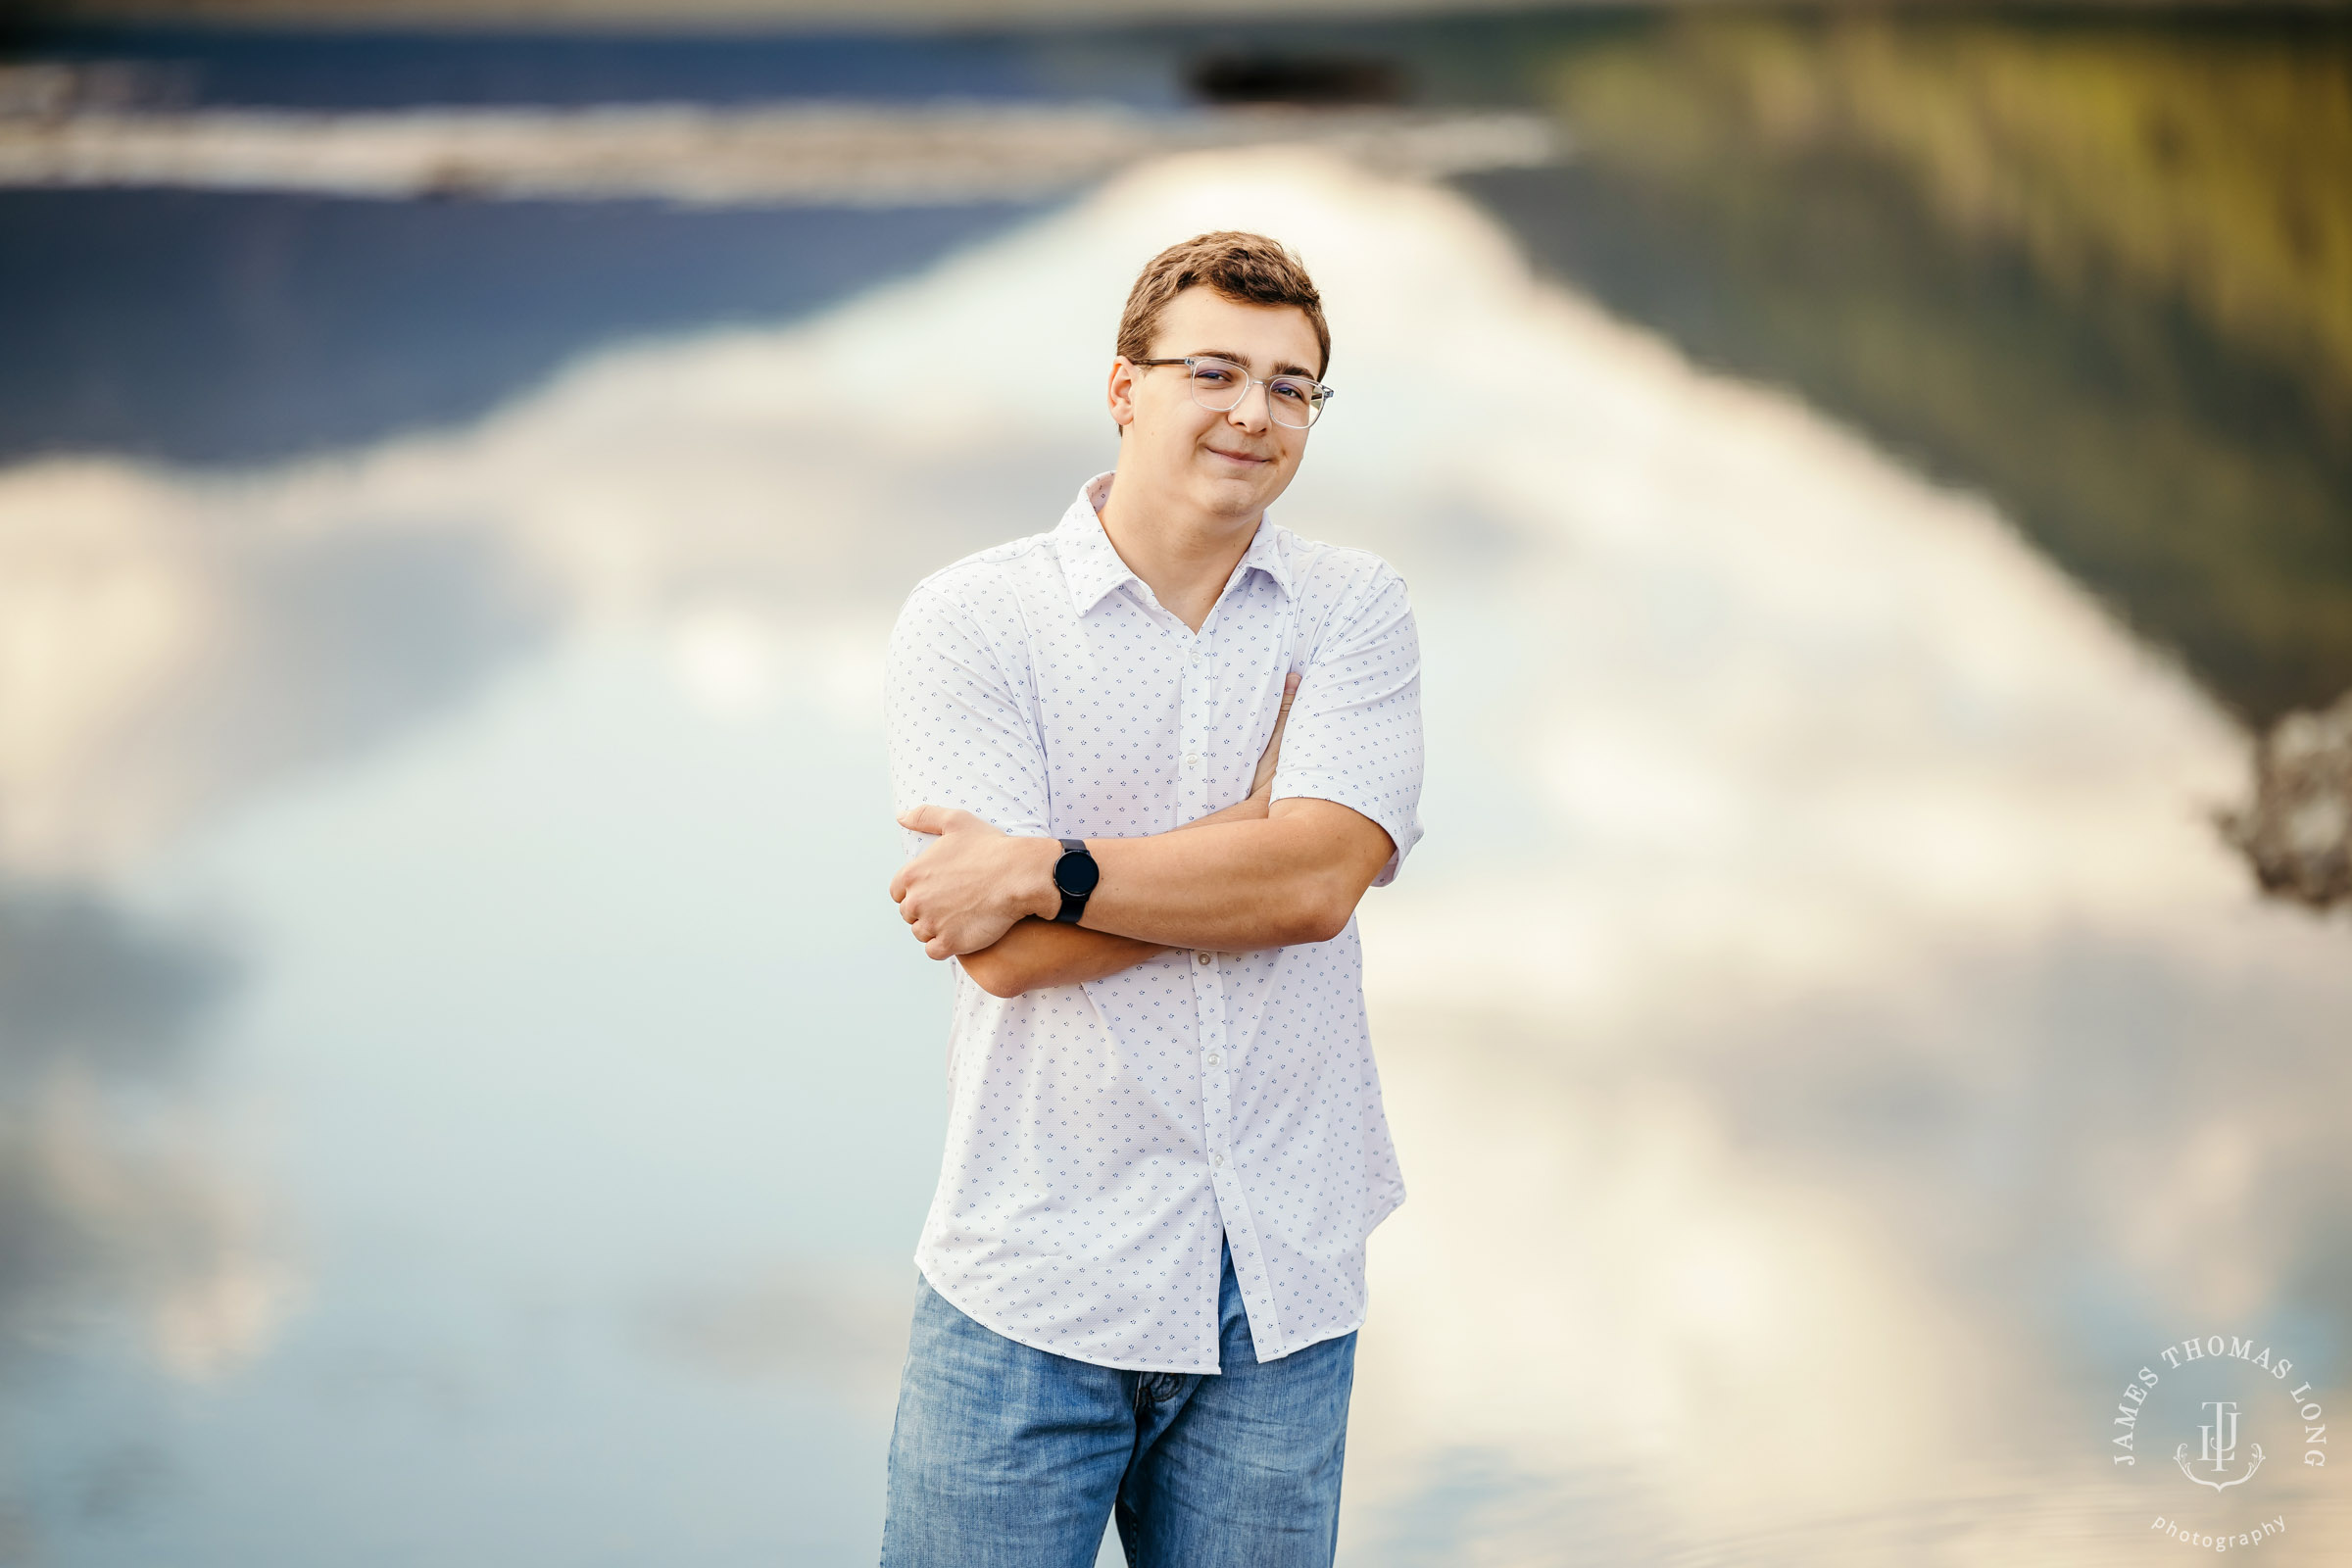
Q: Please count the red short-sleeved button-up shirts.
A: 0